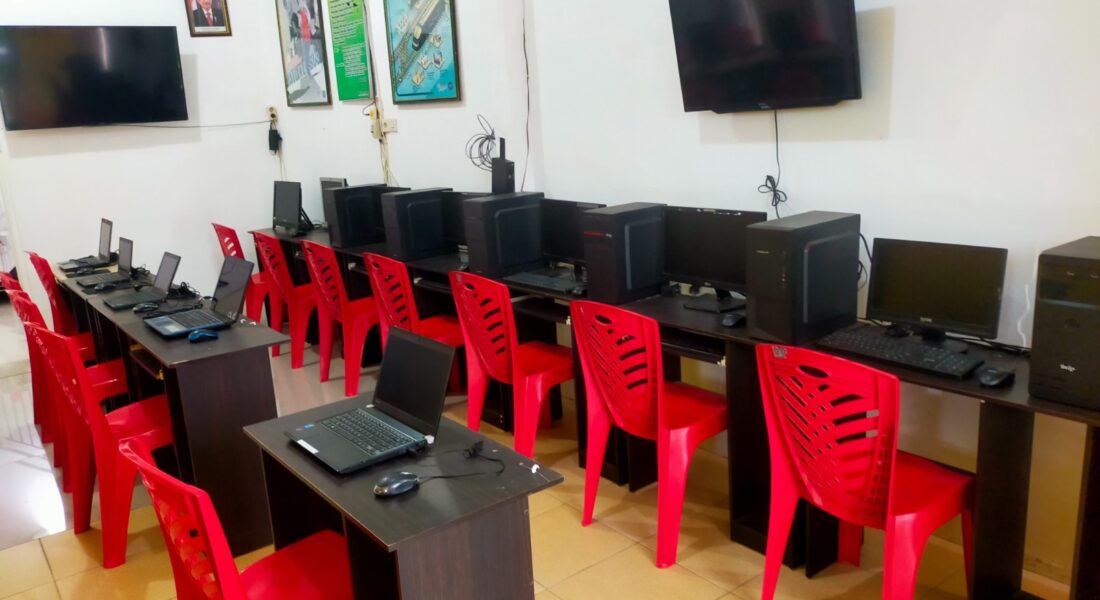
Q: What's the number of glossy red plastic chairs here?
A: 12